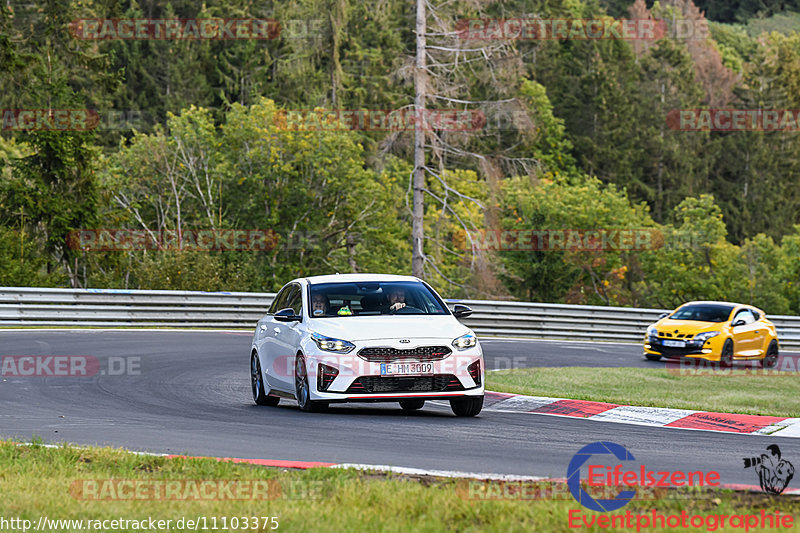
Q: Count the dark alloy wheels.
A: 4